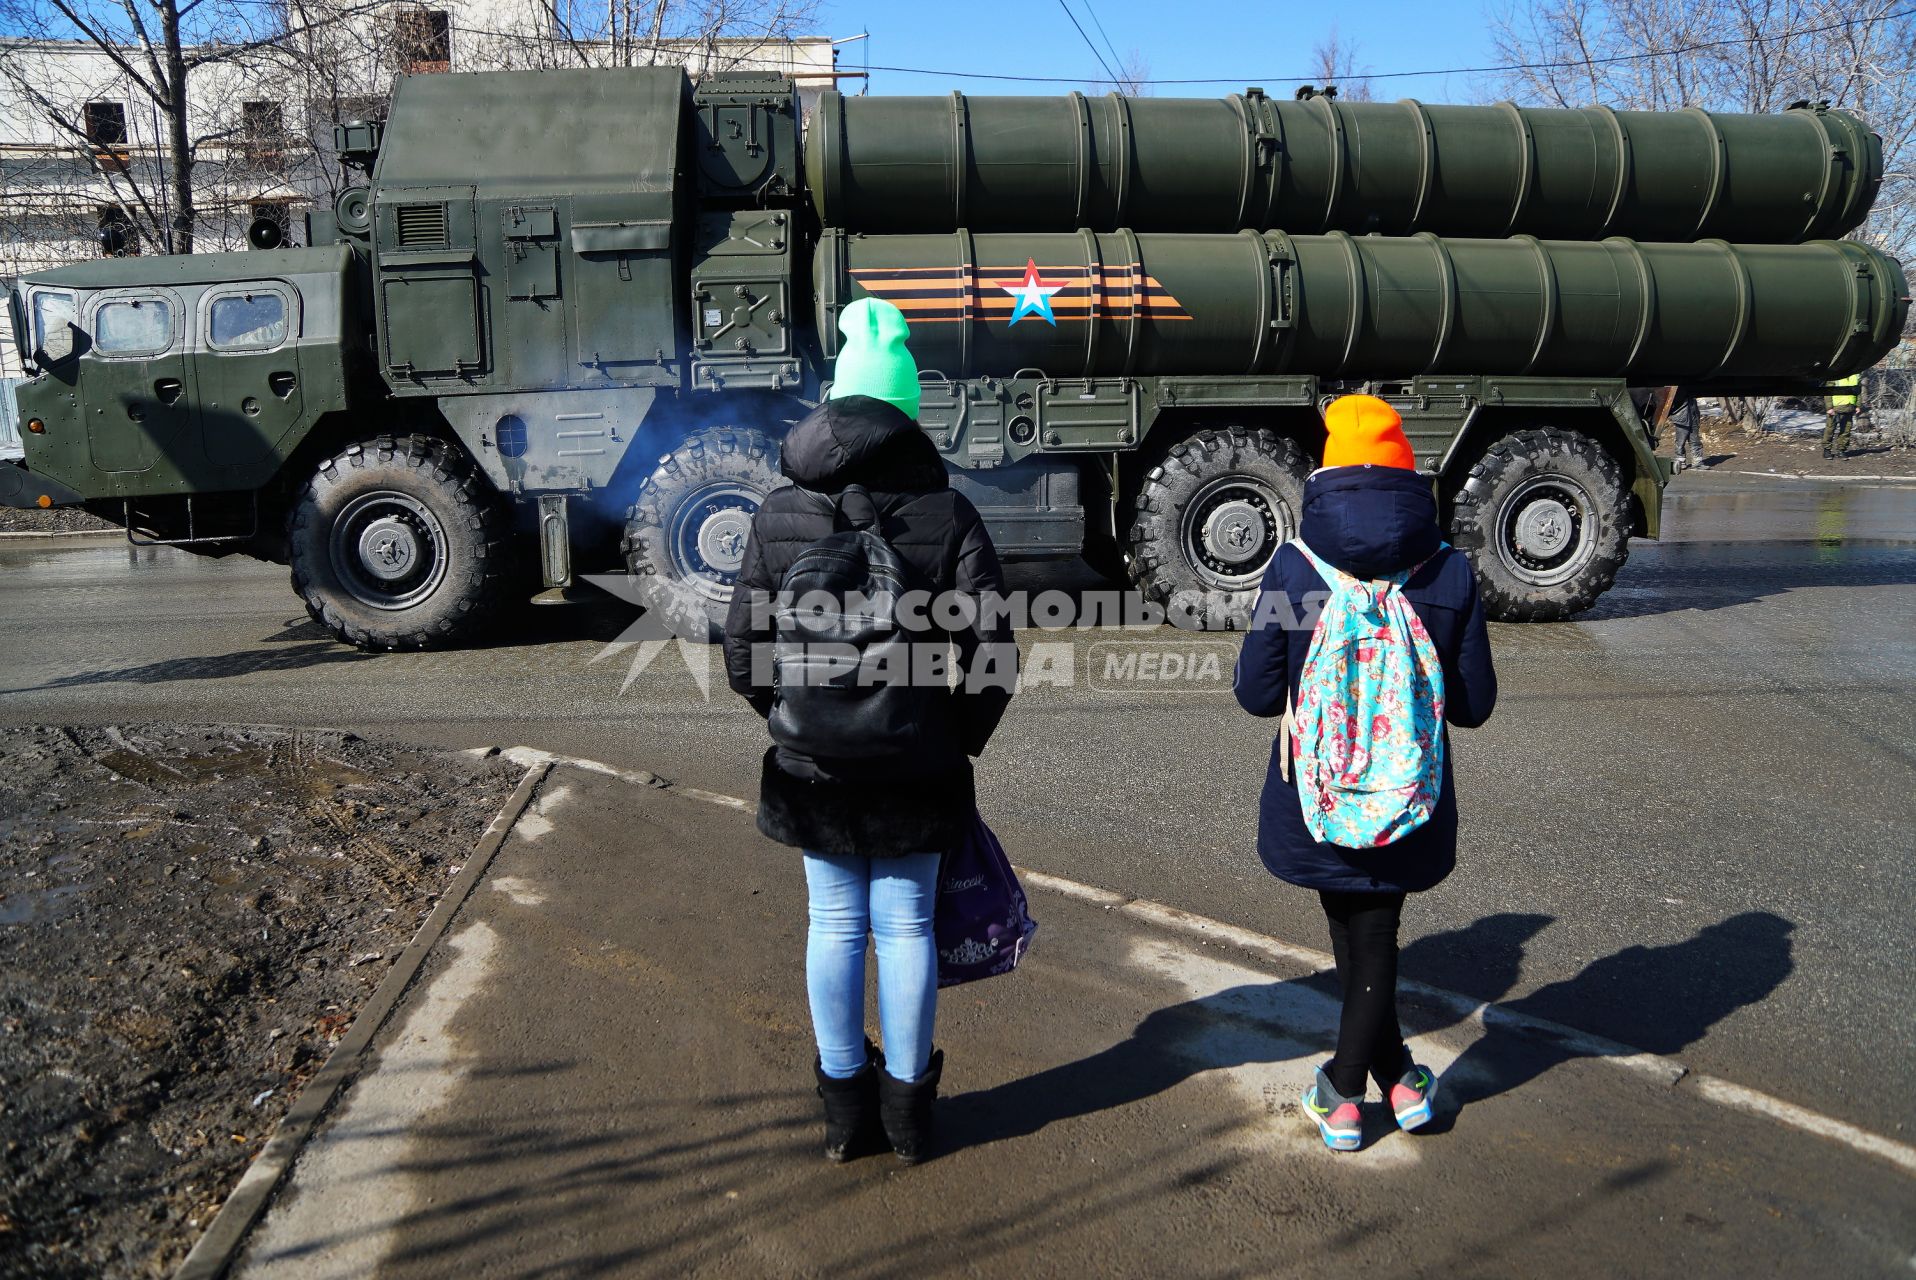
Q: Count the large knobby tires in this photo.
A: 4